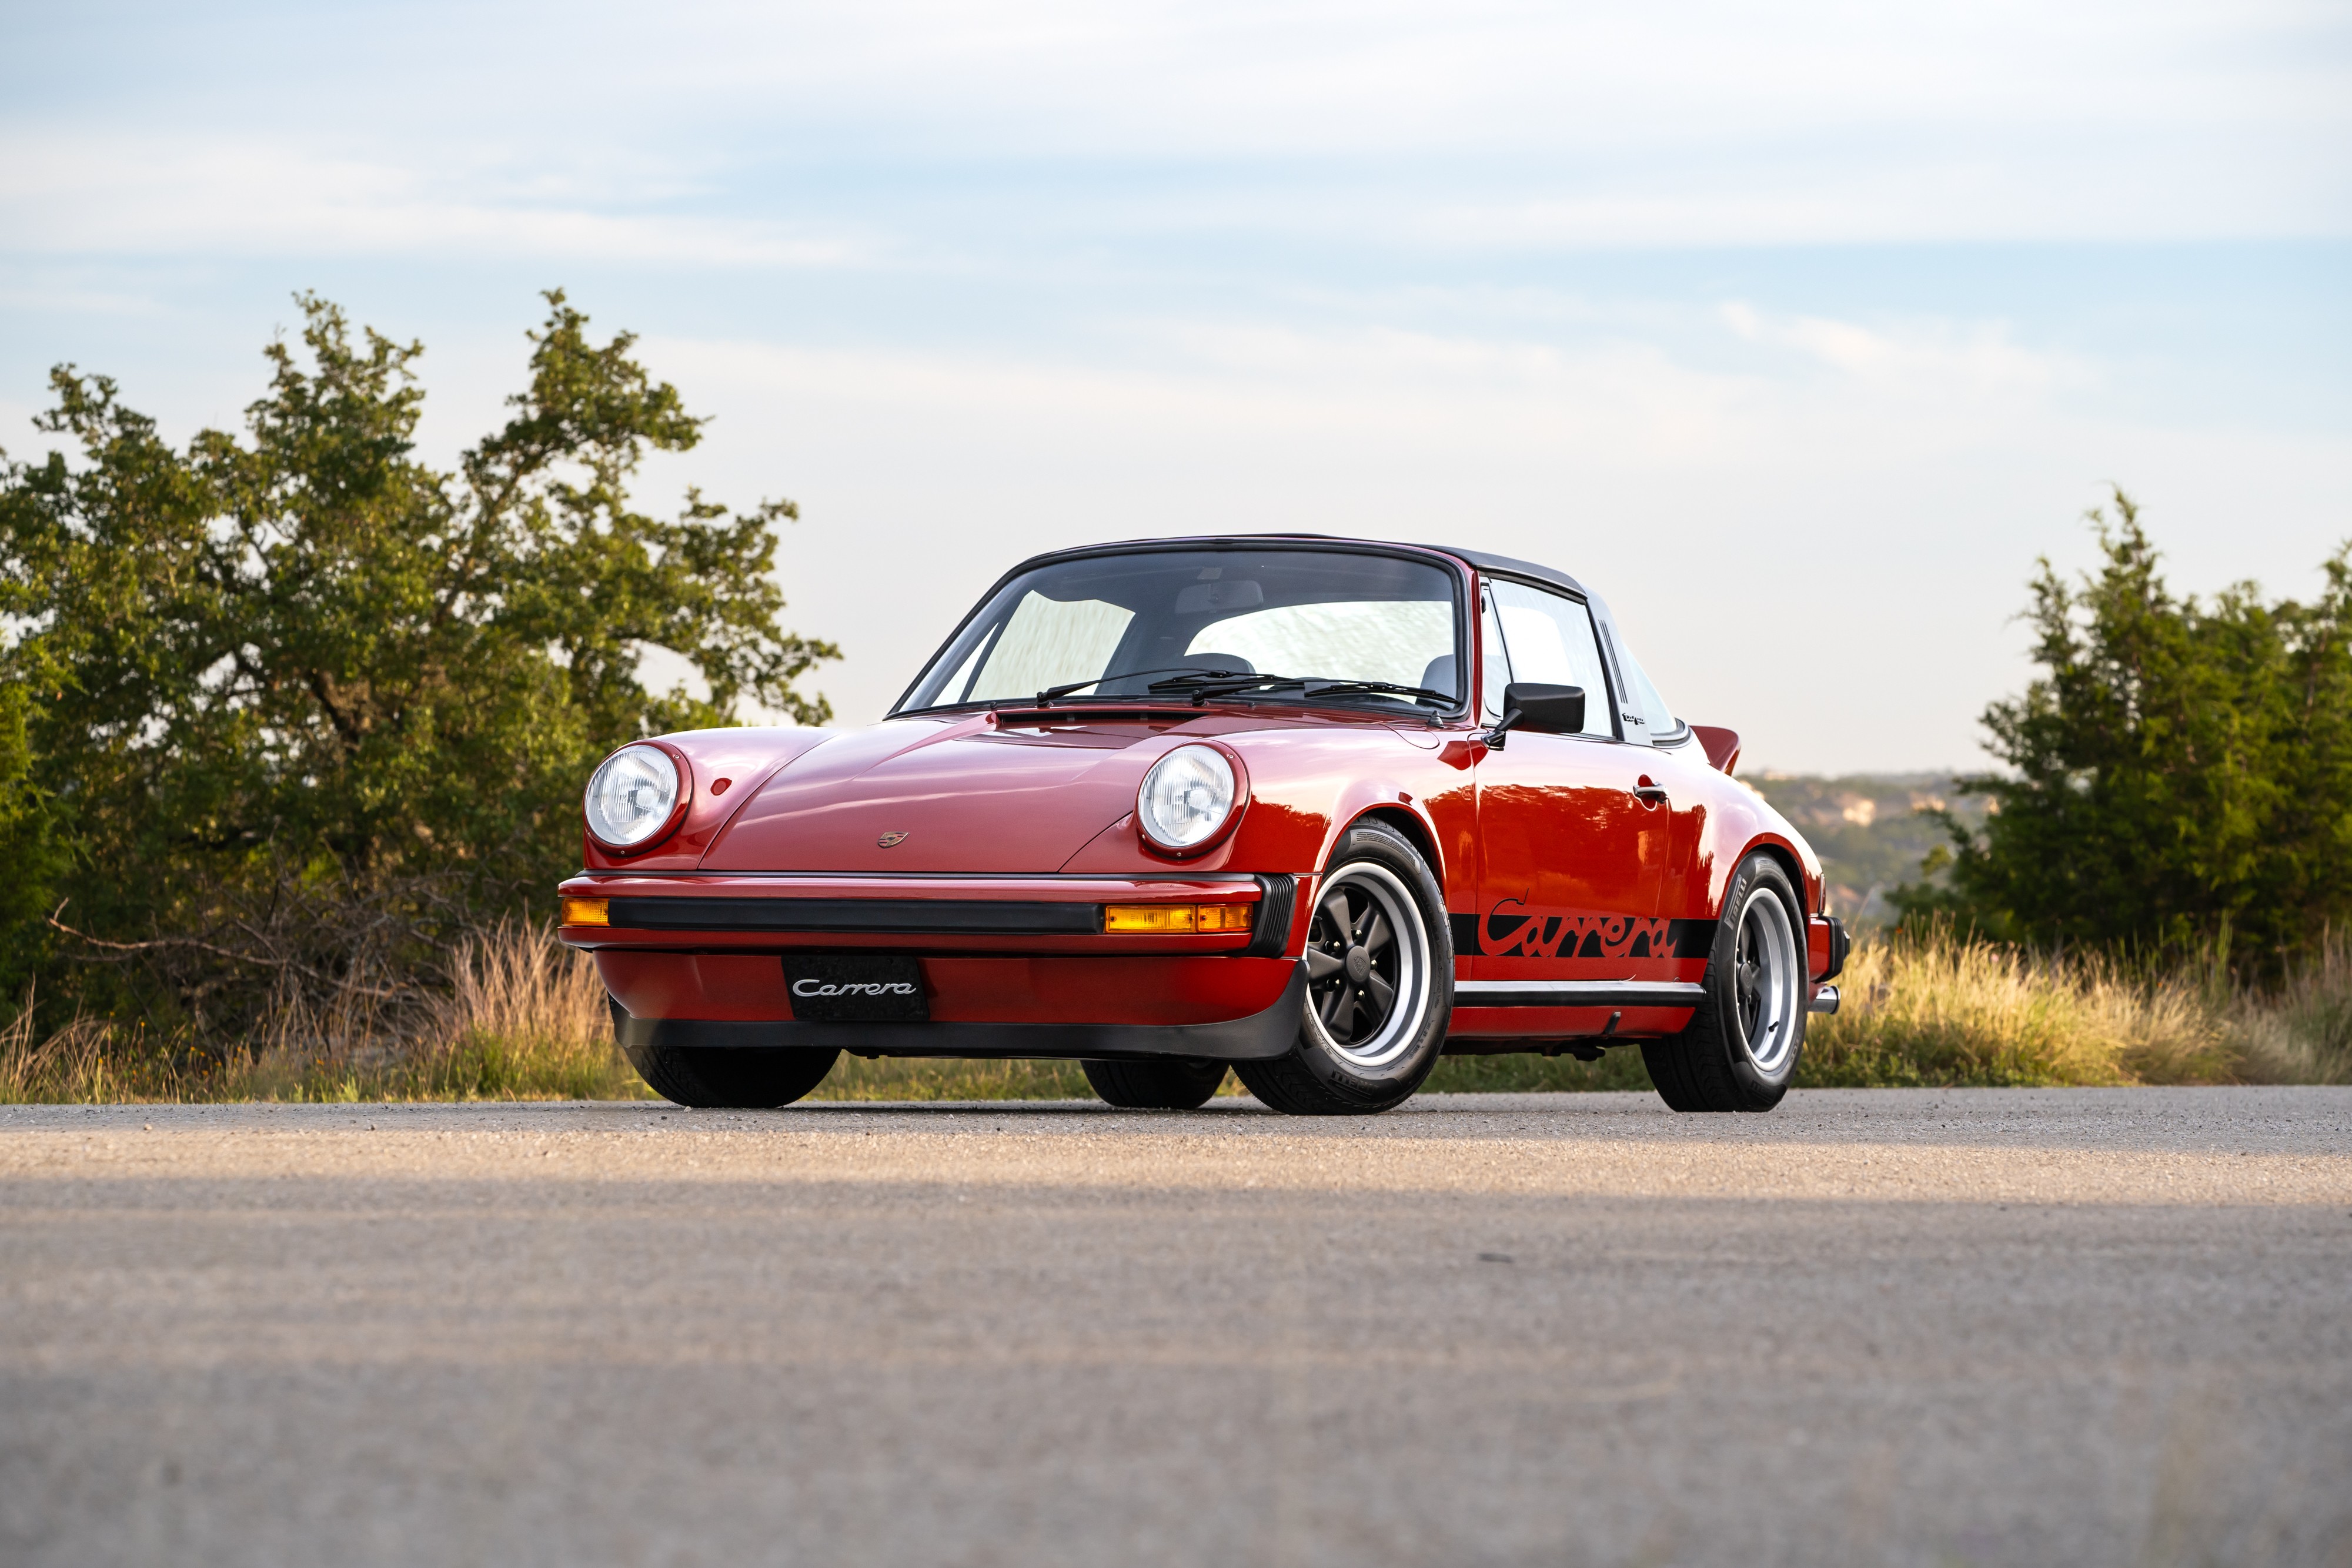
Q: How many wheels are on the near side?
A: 2